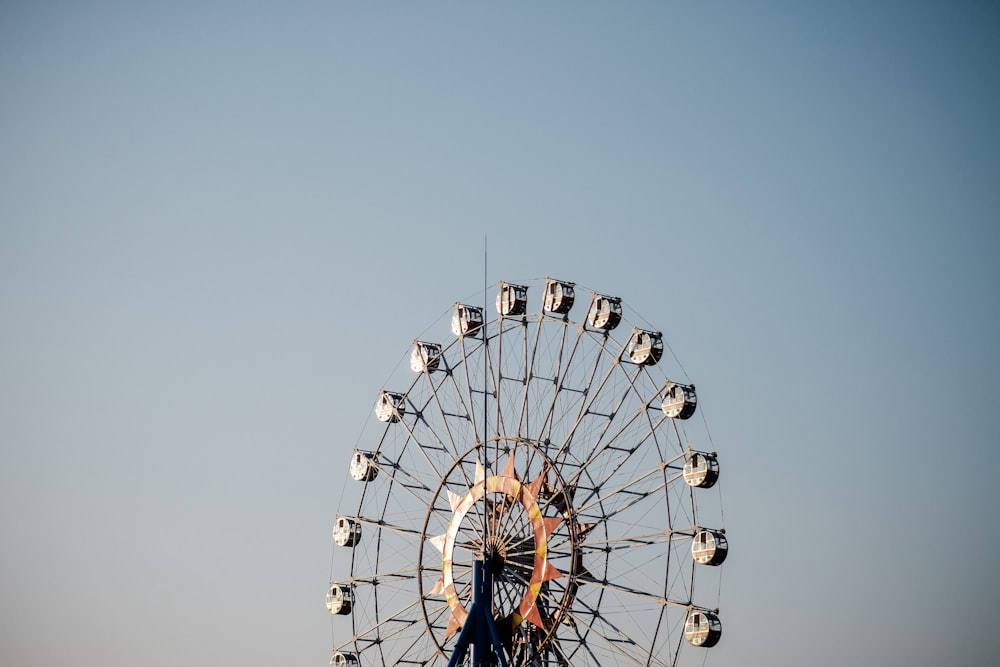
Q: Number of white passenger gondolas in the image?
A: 15